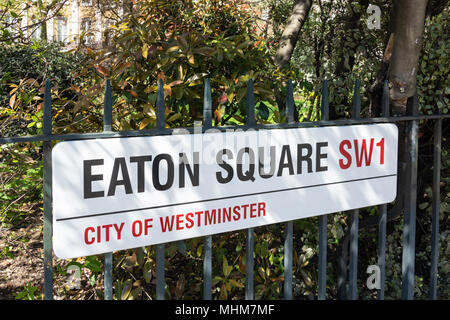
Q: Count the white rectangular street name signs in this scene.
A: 1